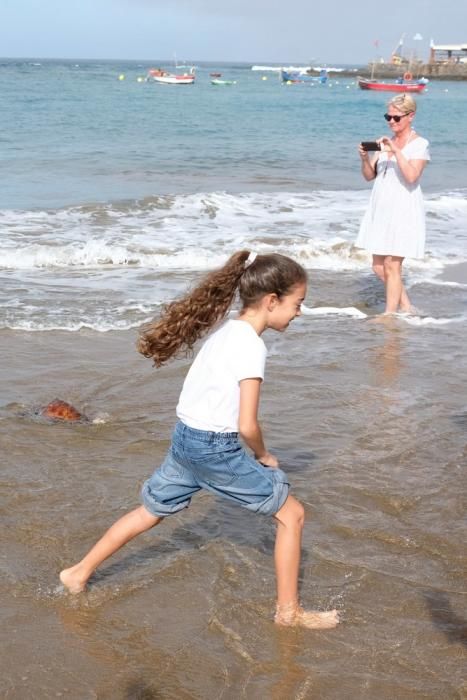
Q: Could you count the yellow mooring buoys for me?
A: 4